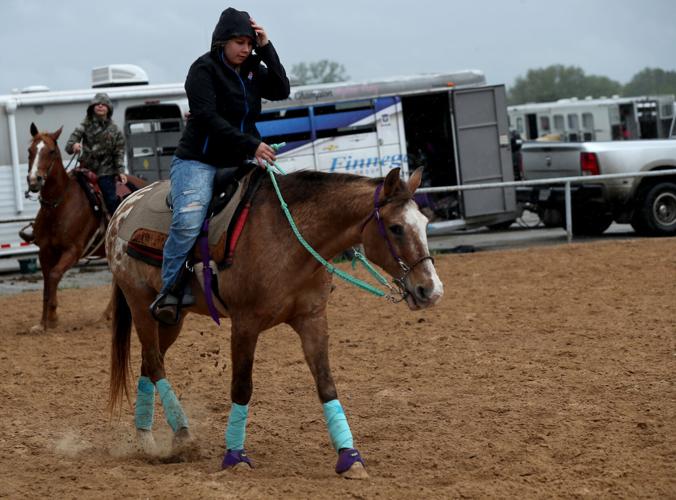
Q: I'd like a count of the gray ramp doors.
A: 1